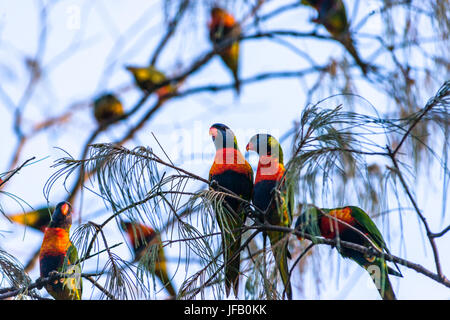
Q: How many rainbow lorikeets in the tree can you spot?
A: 10